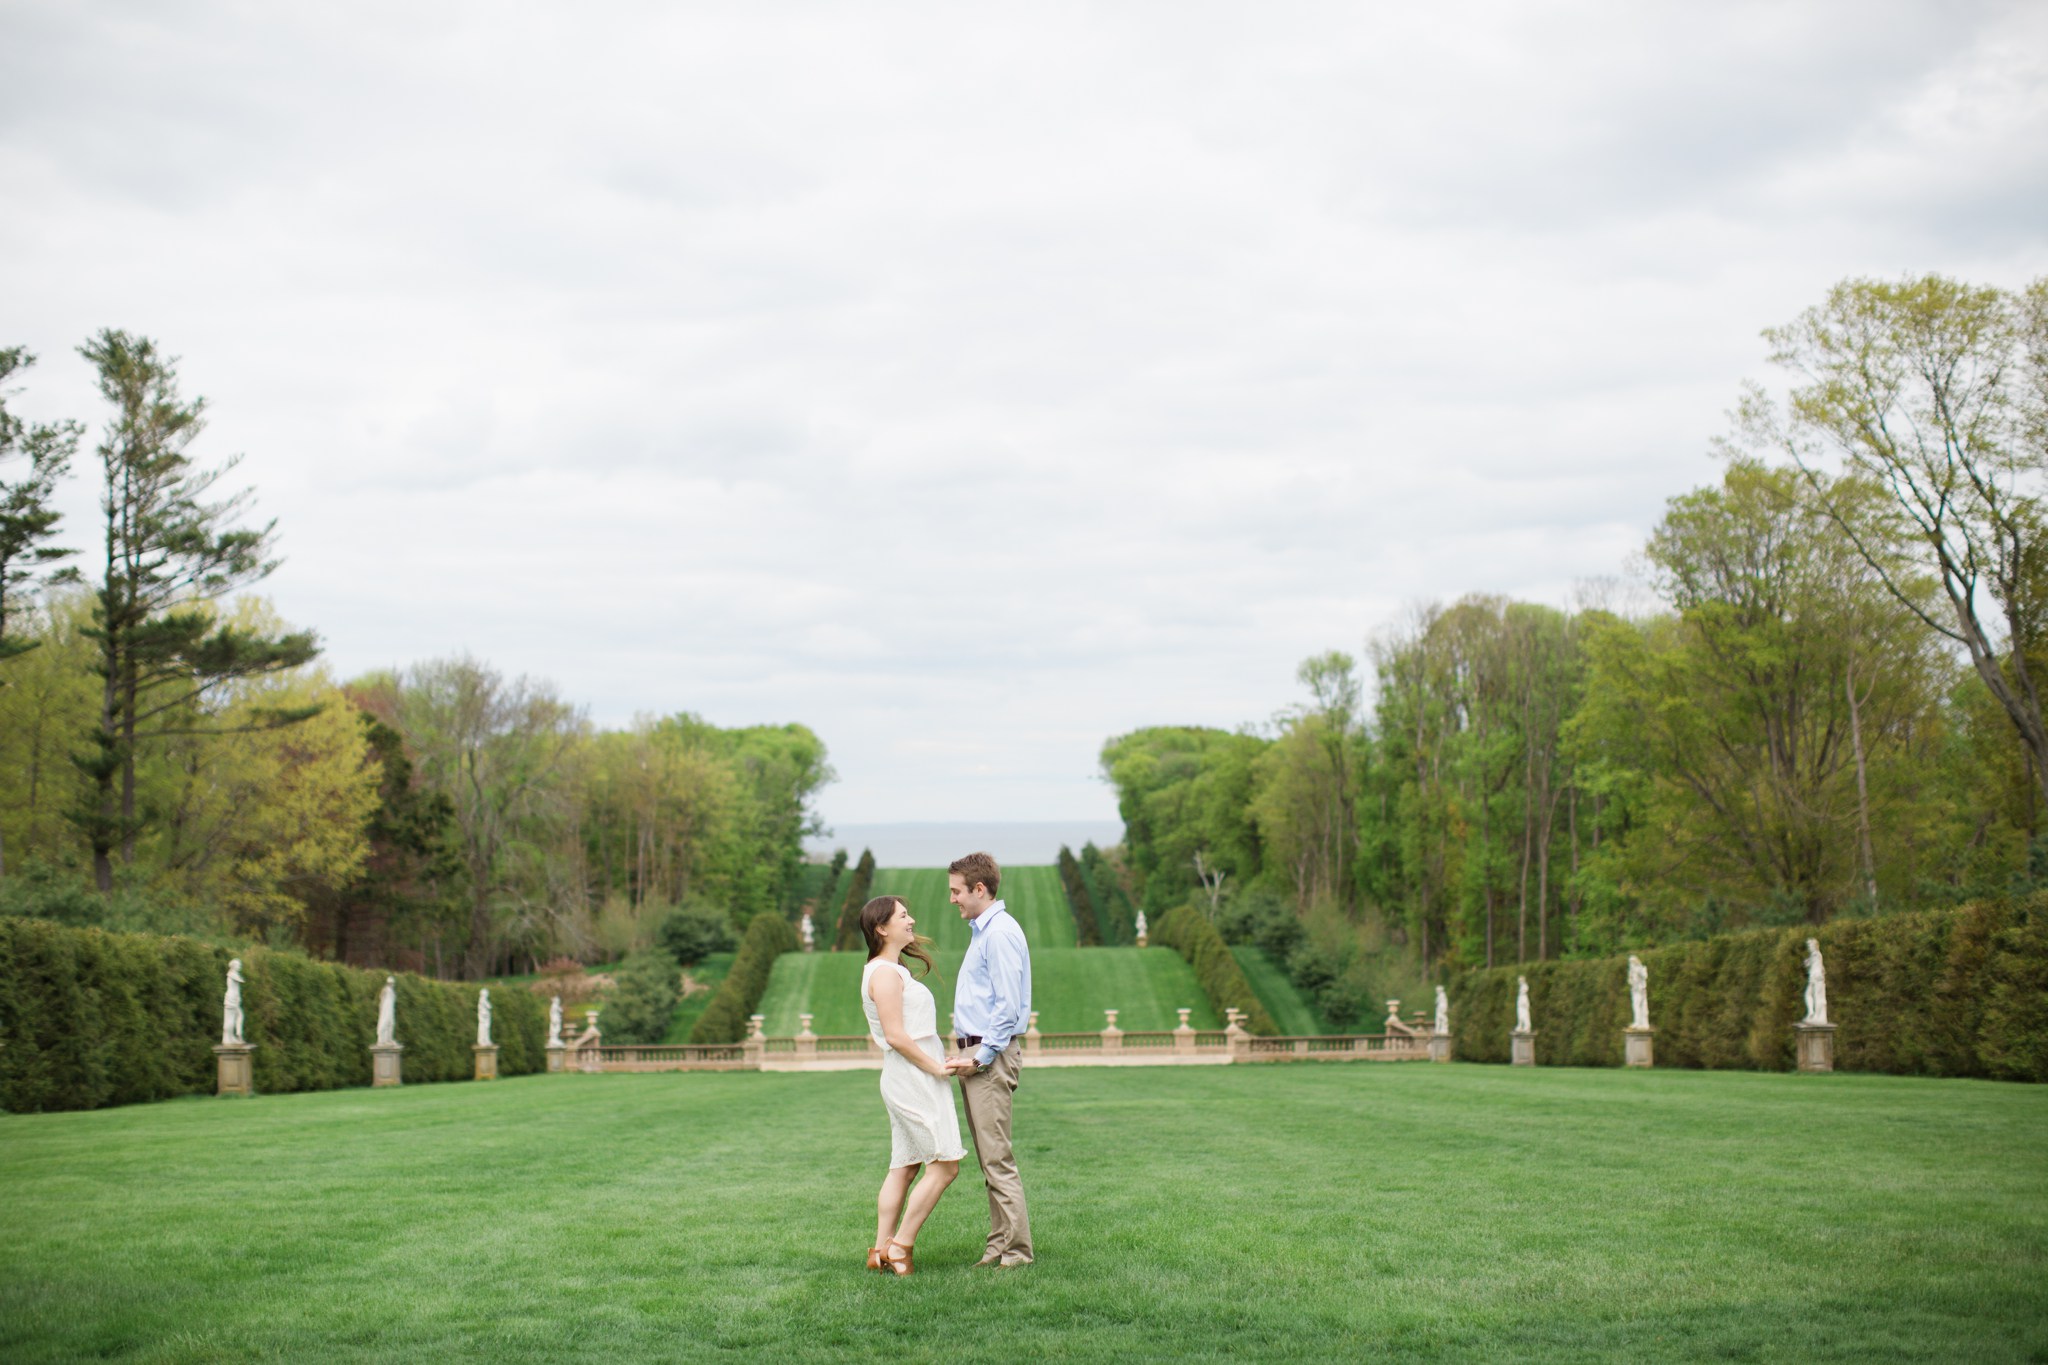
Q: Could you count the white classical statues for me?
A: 10